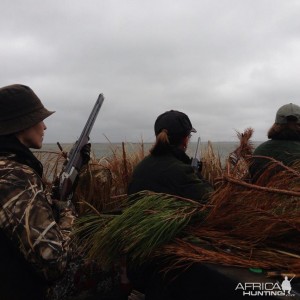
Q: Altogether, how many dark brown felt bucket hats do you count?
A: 1